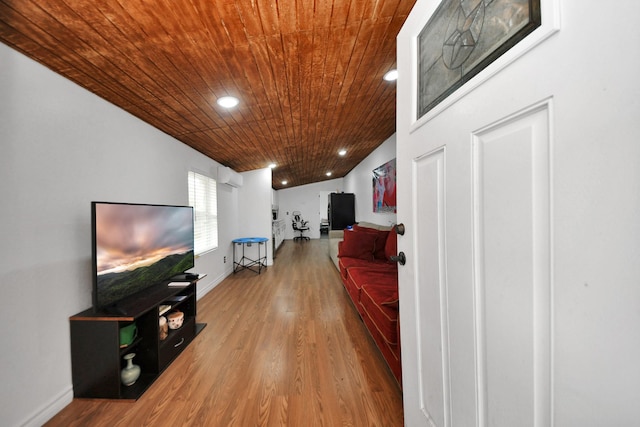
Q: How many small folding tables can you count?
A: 1